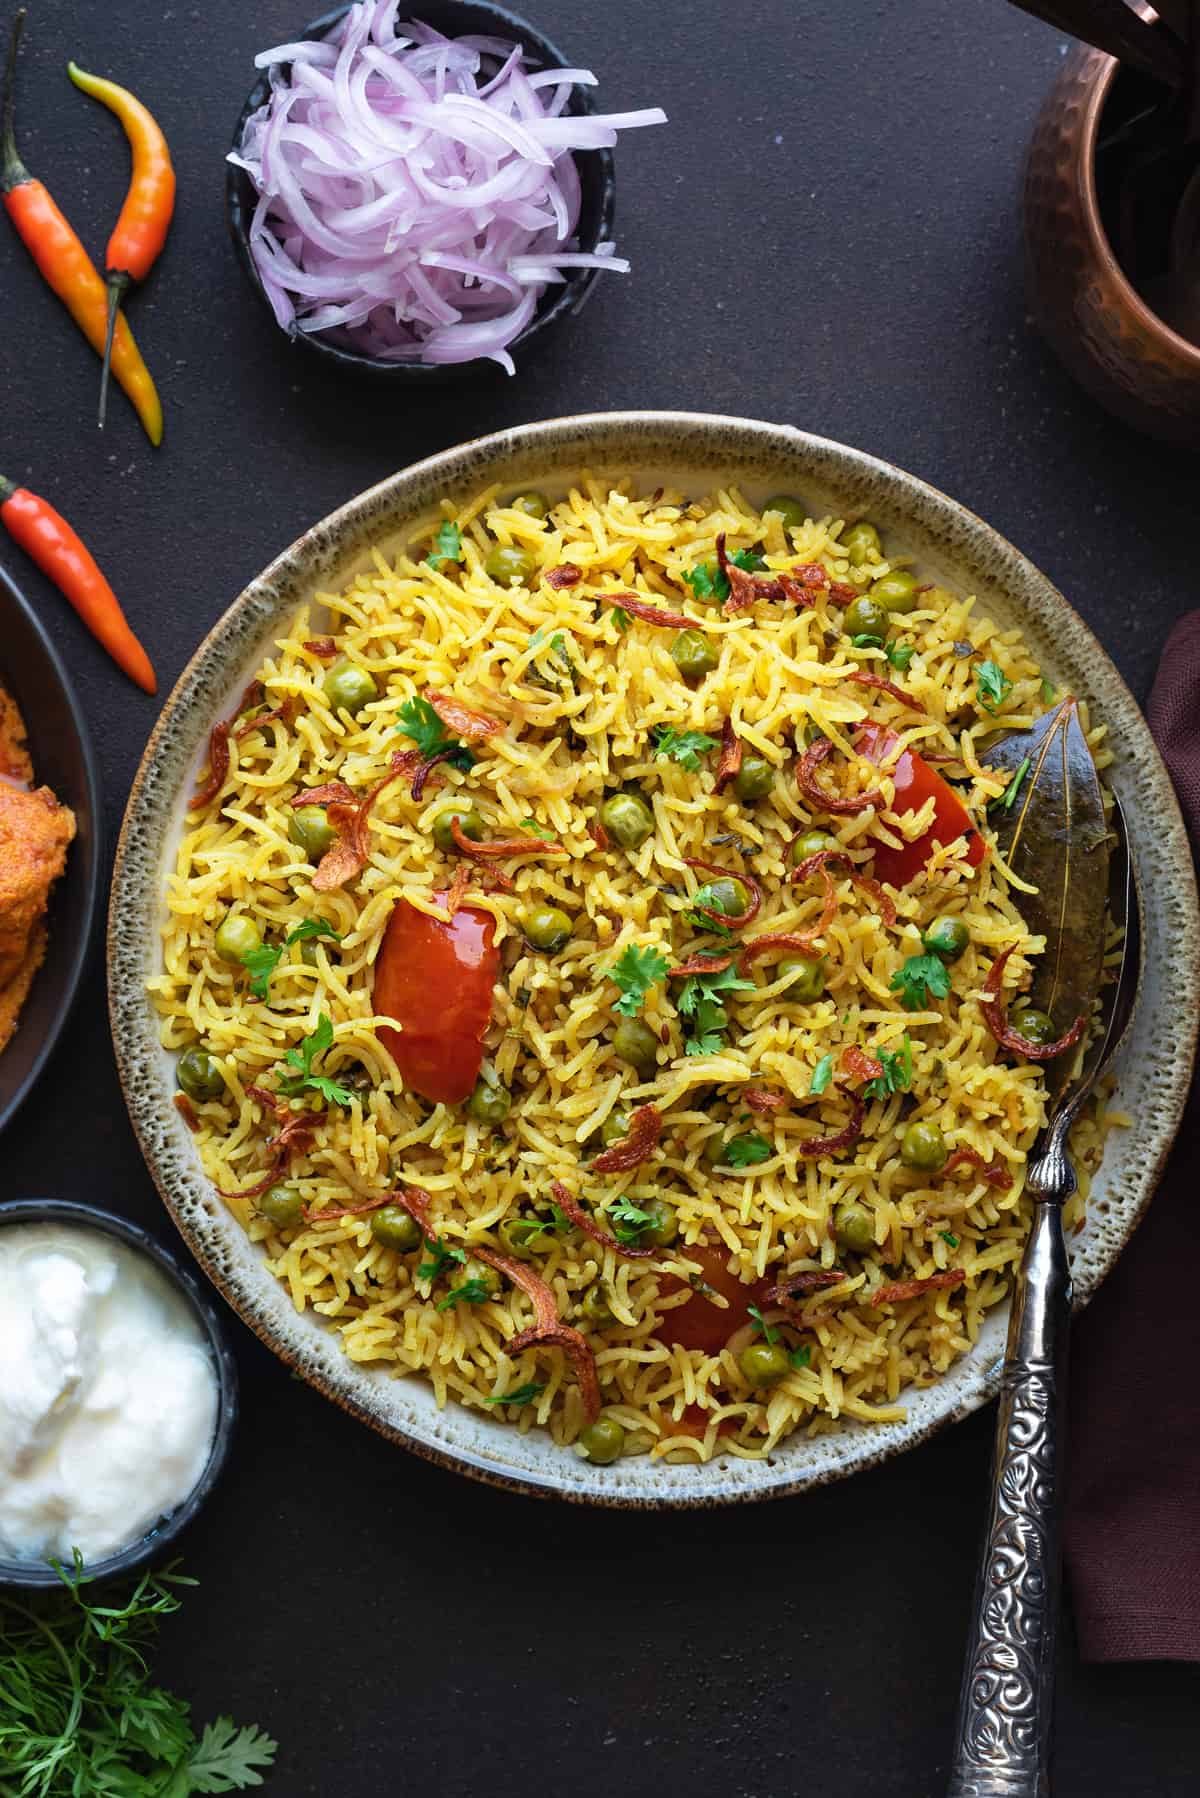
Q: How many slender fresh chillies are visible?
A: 3